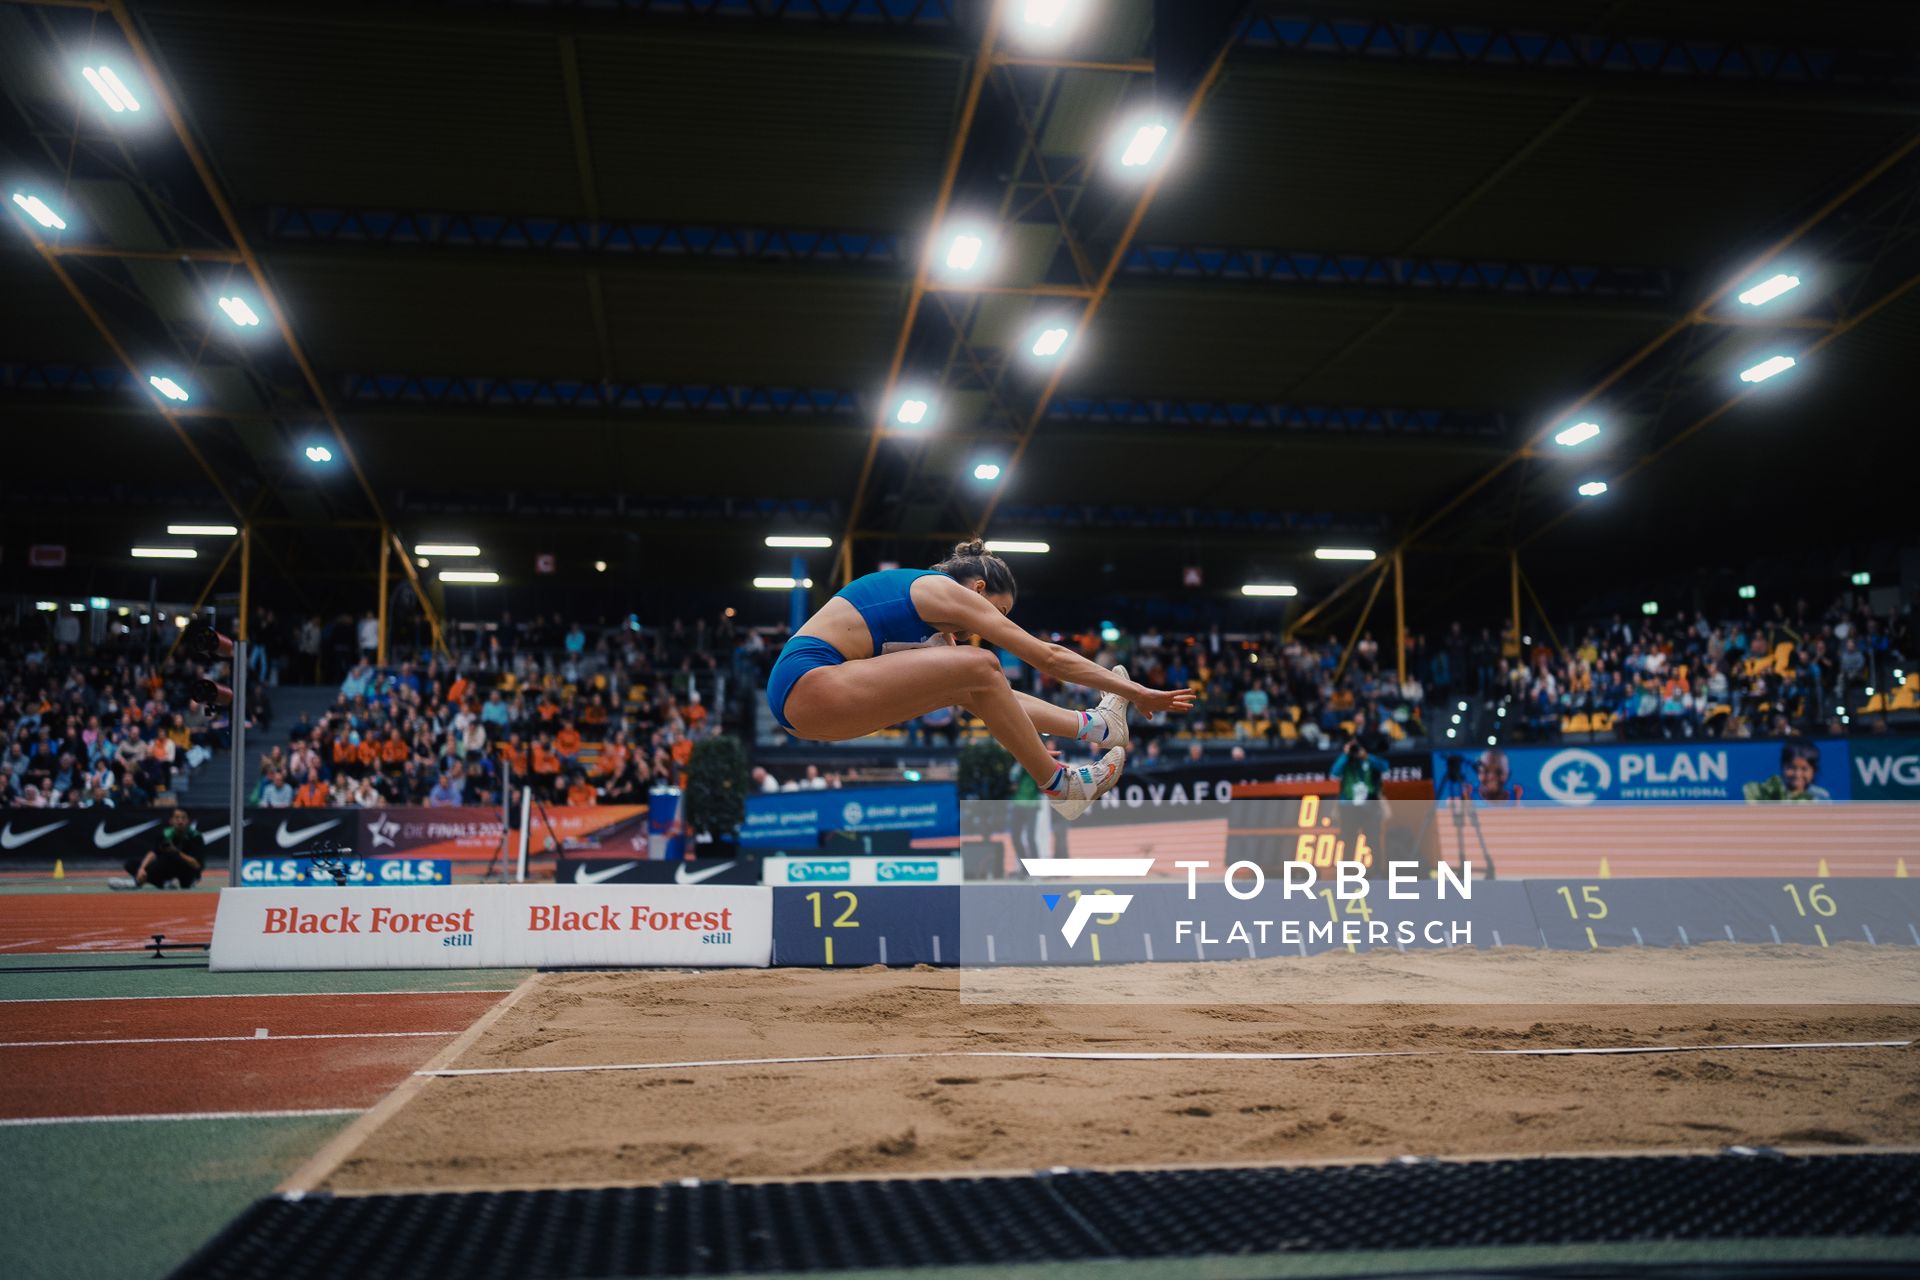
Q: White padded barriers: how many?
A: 2